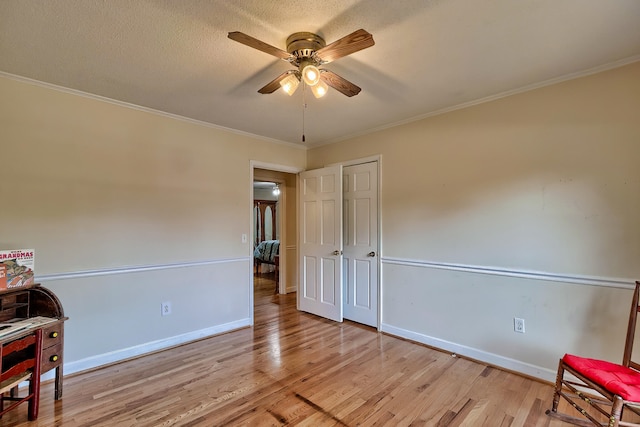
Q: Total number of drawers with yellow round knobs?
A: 2